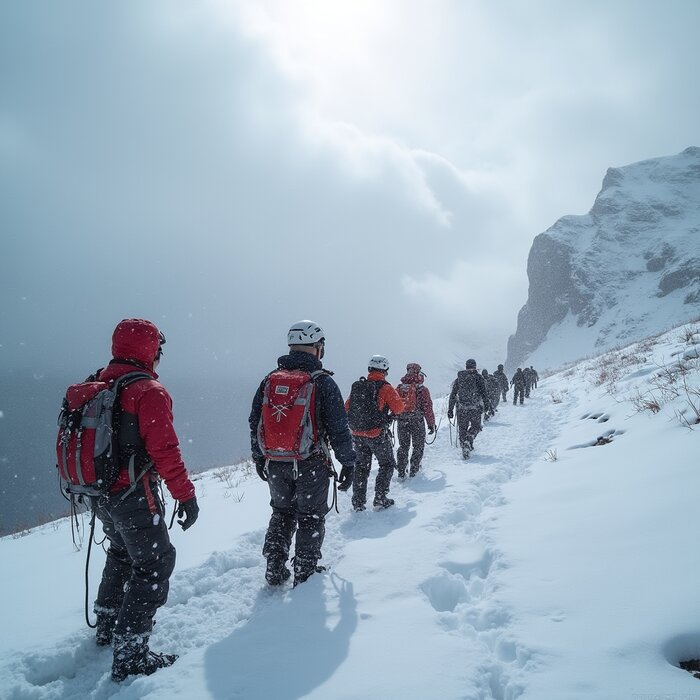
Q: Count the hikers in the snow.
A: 10